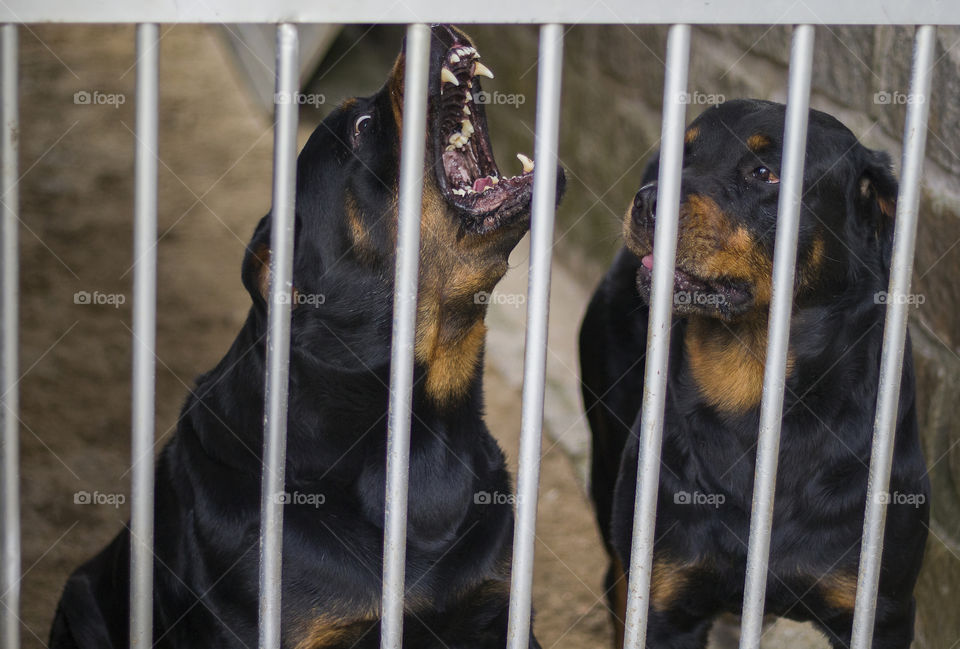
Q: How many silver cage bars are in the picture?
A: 8